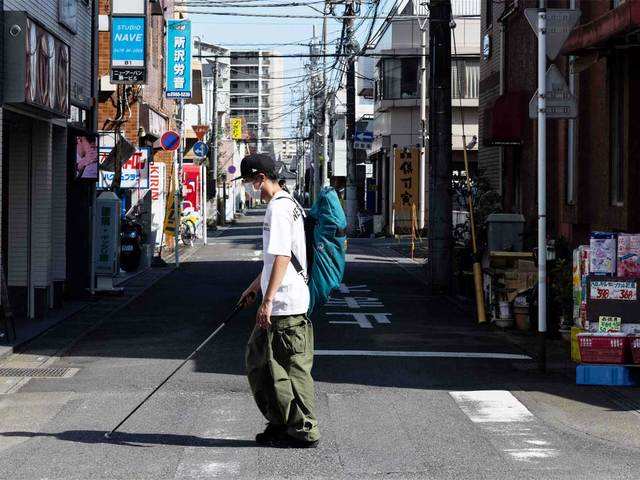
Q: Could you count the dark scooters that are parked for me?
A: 1